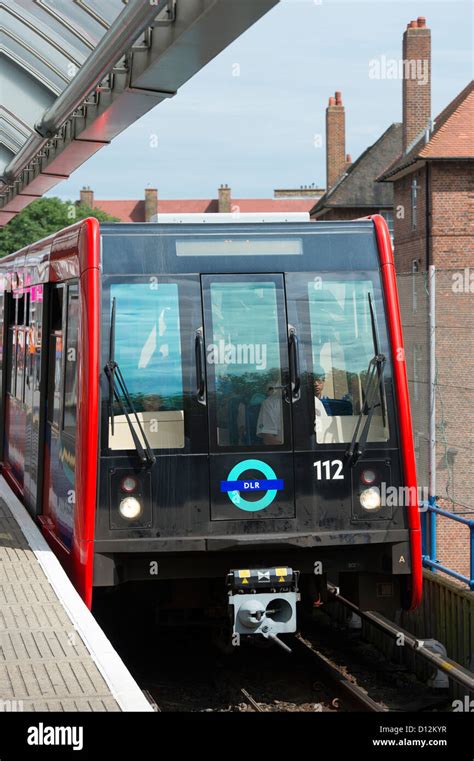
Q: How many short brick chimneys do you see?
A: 3